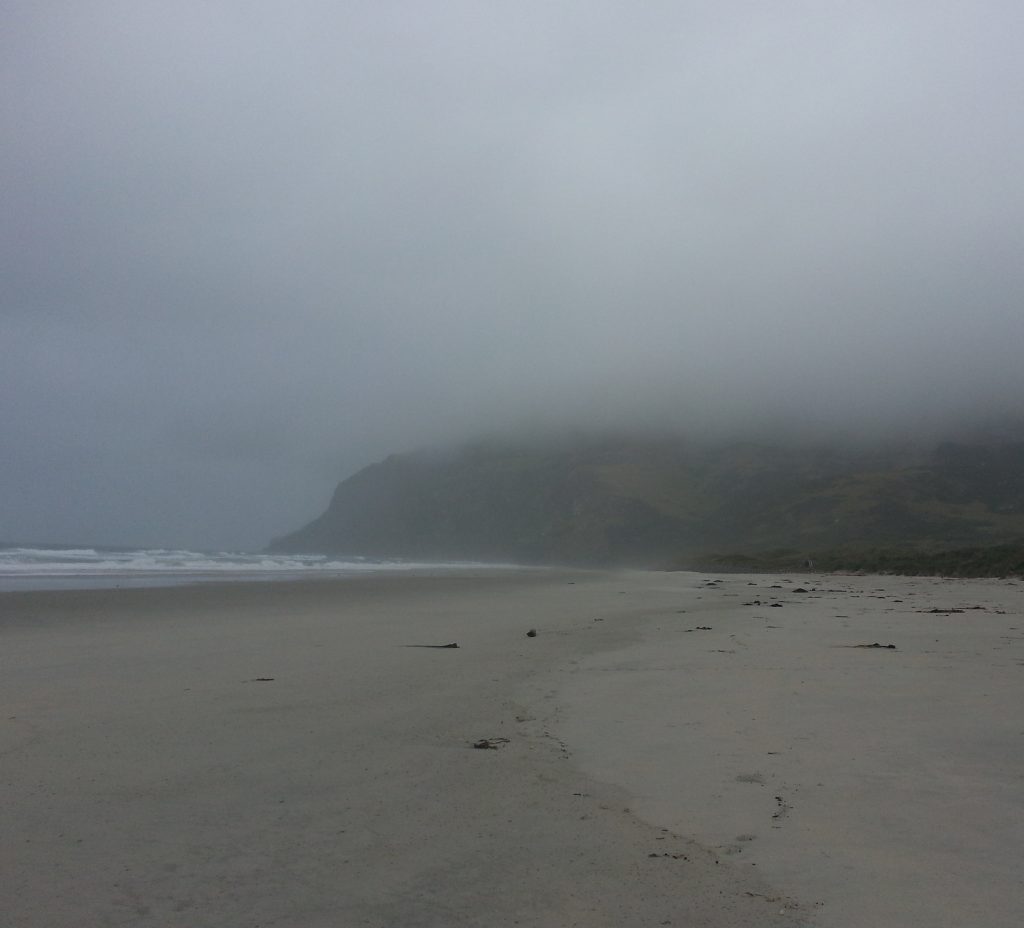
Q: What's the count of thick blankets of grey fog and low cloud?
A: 1